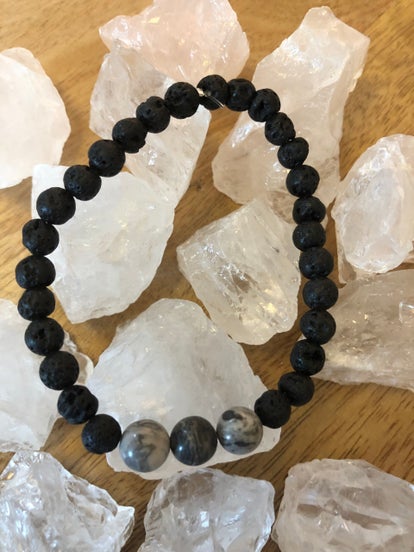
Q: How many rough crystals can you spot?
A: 13